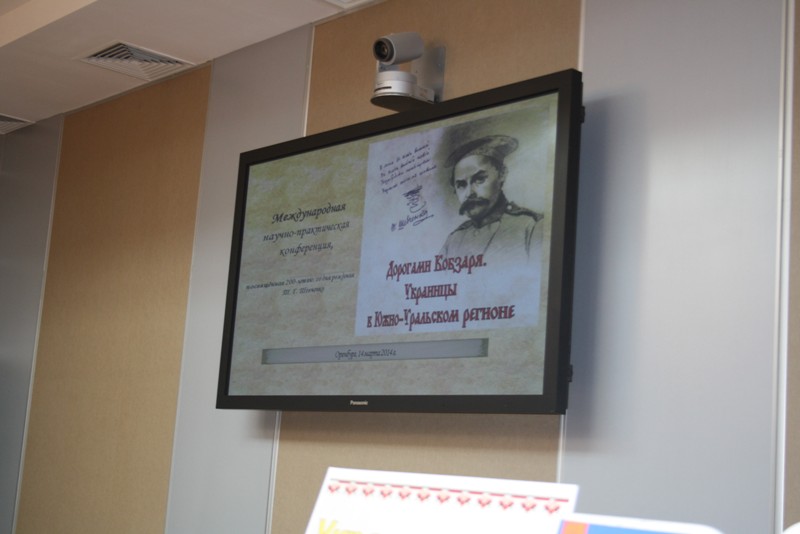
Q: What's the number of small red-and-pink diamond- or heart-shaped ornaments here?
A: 12